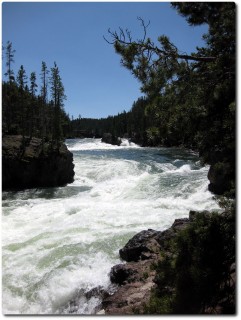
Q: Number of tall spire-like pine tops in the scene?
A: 5